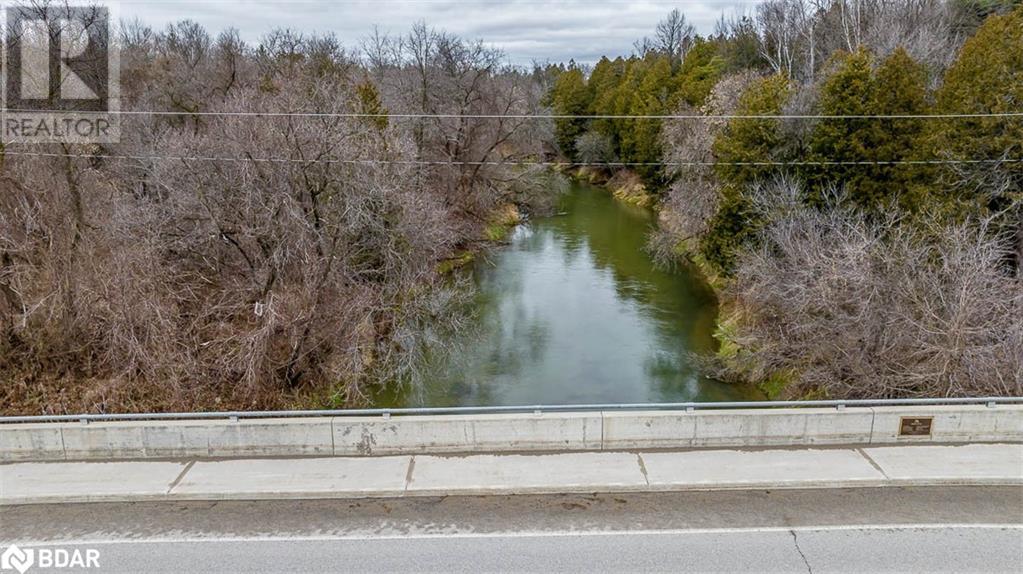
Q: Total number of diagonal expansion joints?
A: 4